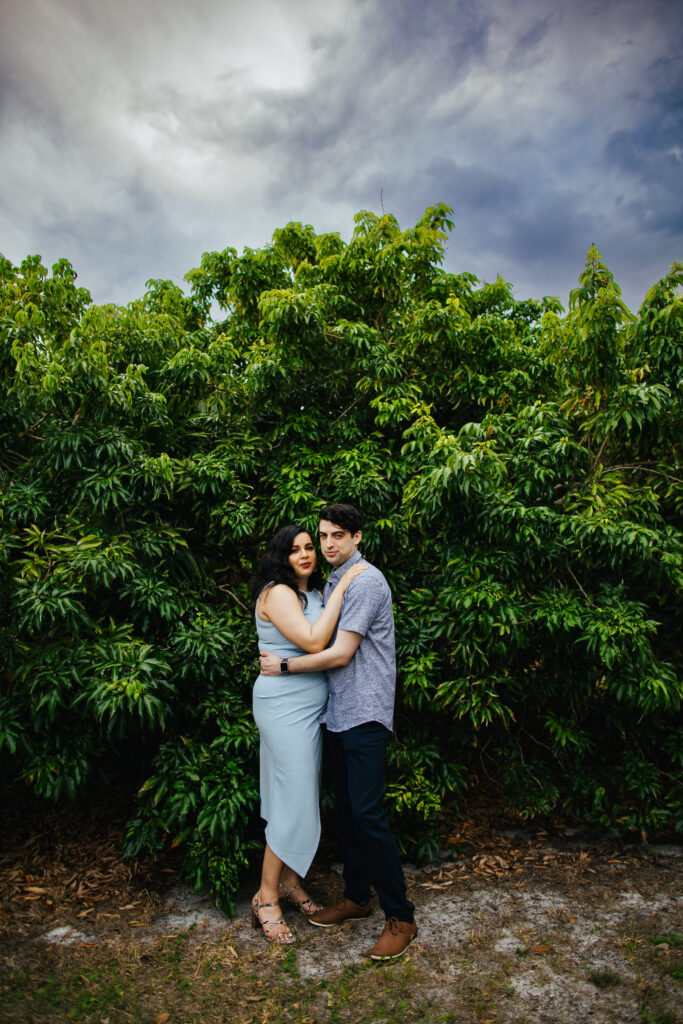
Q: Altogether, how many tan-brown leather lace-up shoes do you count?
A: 2